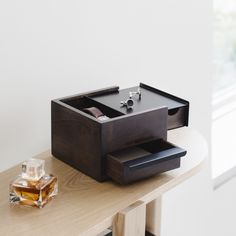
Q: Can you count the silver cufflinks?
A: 2